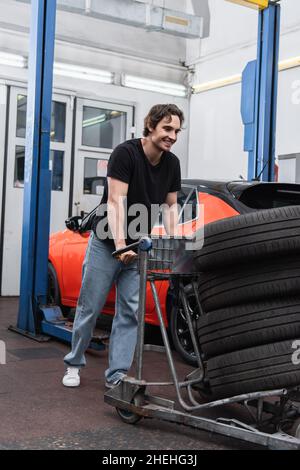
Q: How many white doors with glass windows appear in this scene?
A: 2